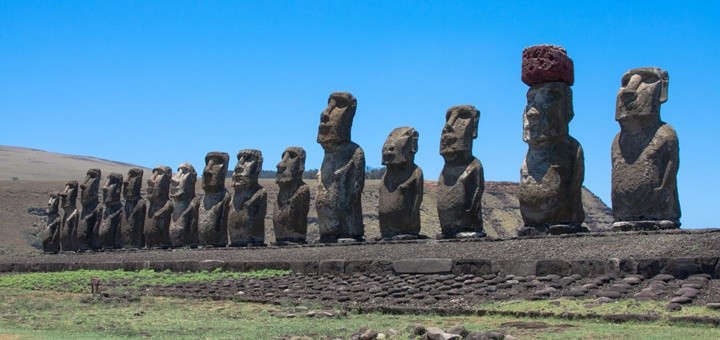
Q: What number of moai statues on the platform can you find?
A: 15